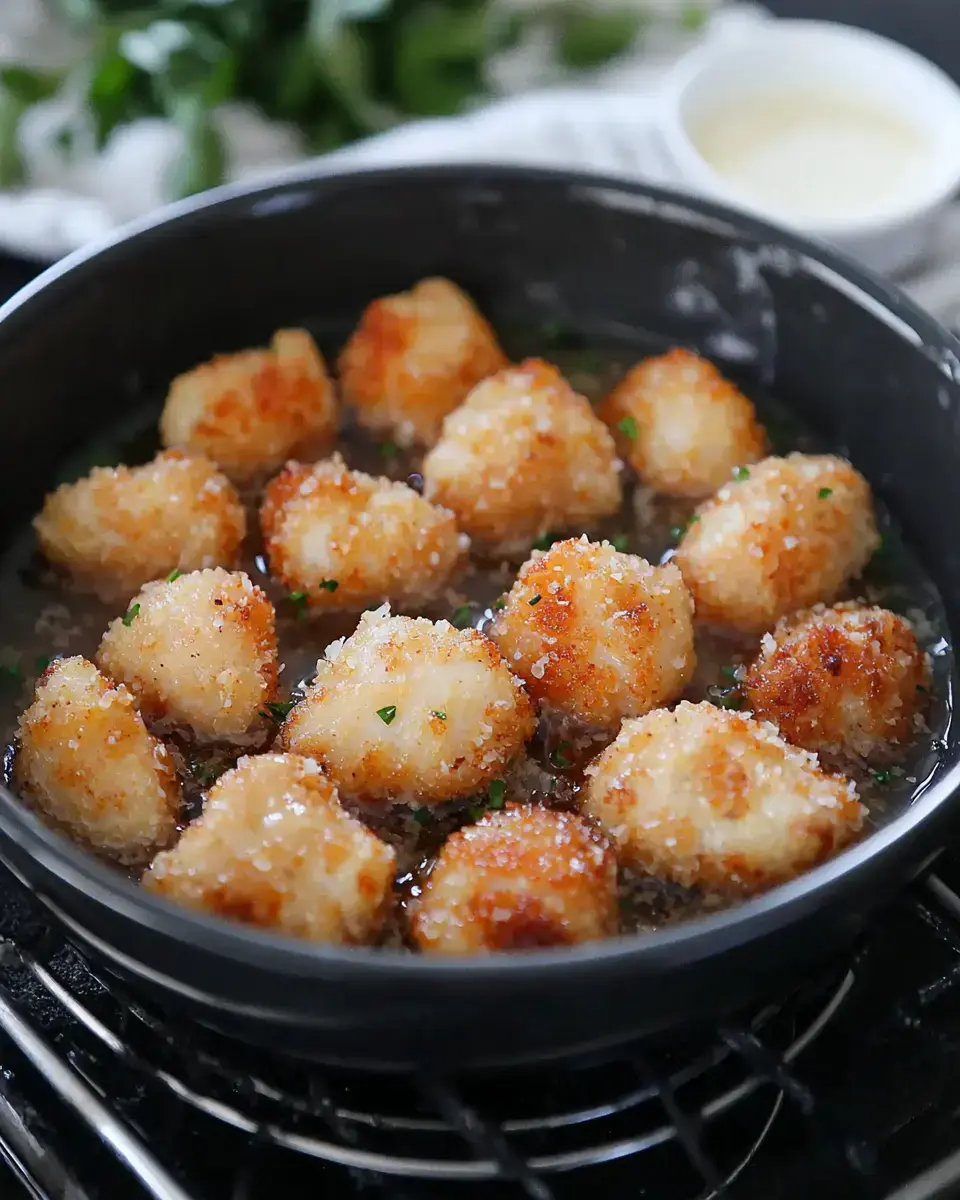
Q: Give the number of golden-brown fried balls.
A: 15